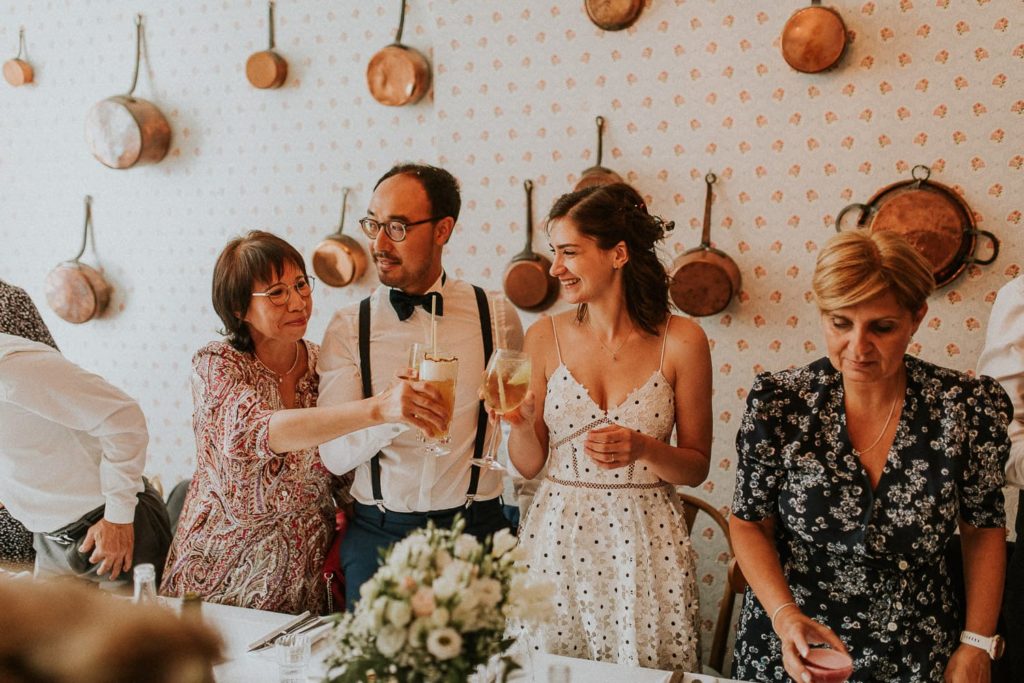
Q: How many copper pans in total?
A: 12